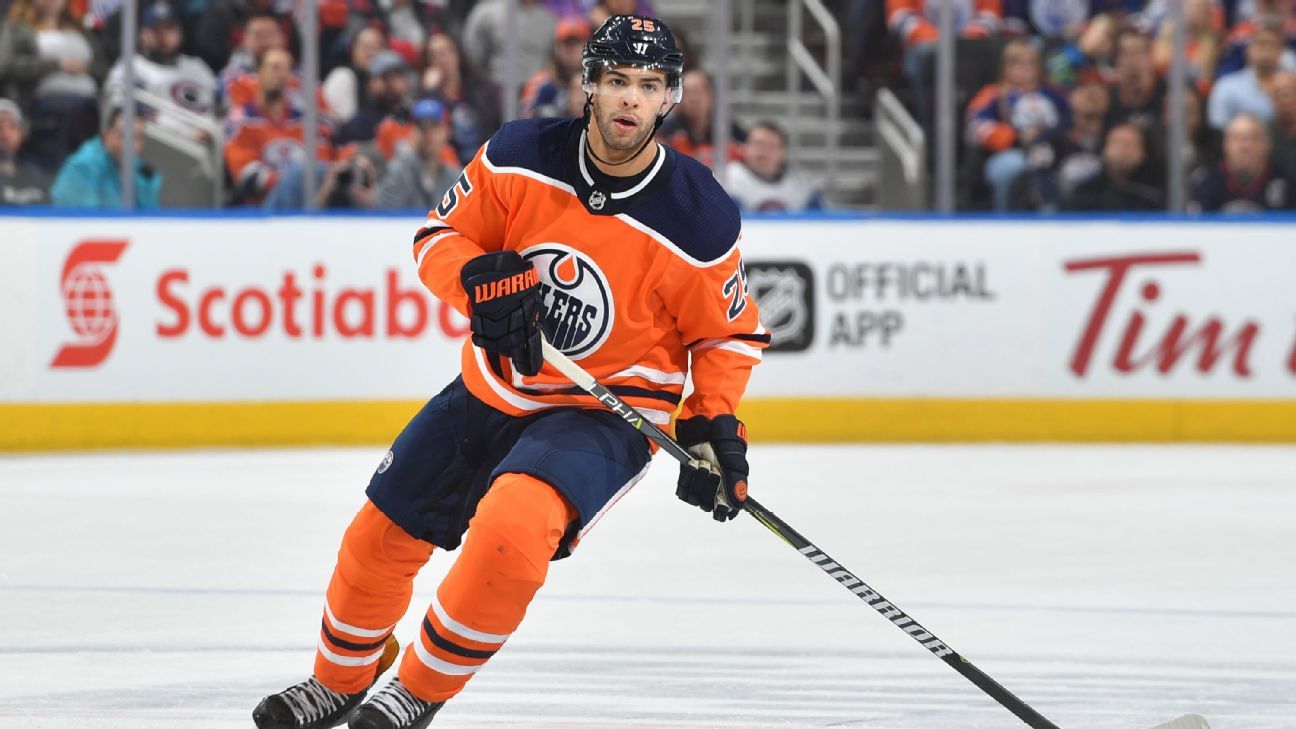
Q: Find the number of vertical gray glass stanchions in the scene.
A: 6